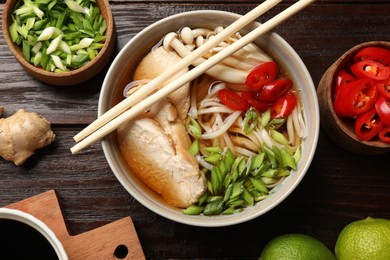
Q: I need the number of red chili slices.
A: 13